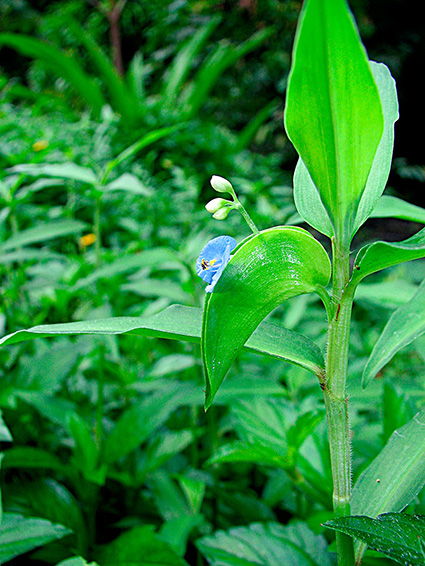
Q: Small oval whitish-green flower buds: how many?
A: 3